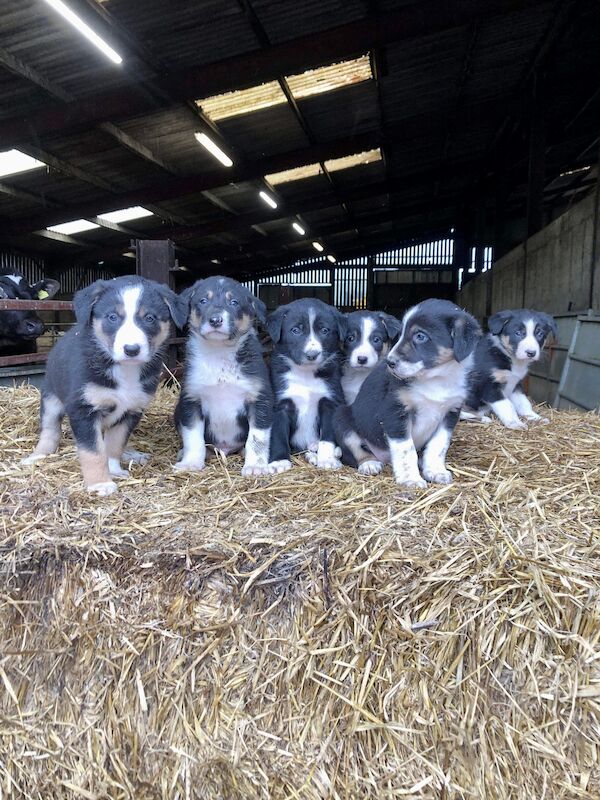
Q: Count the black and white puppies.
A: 6